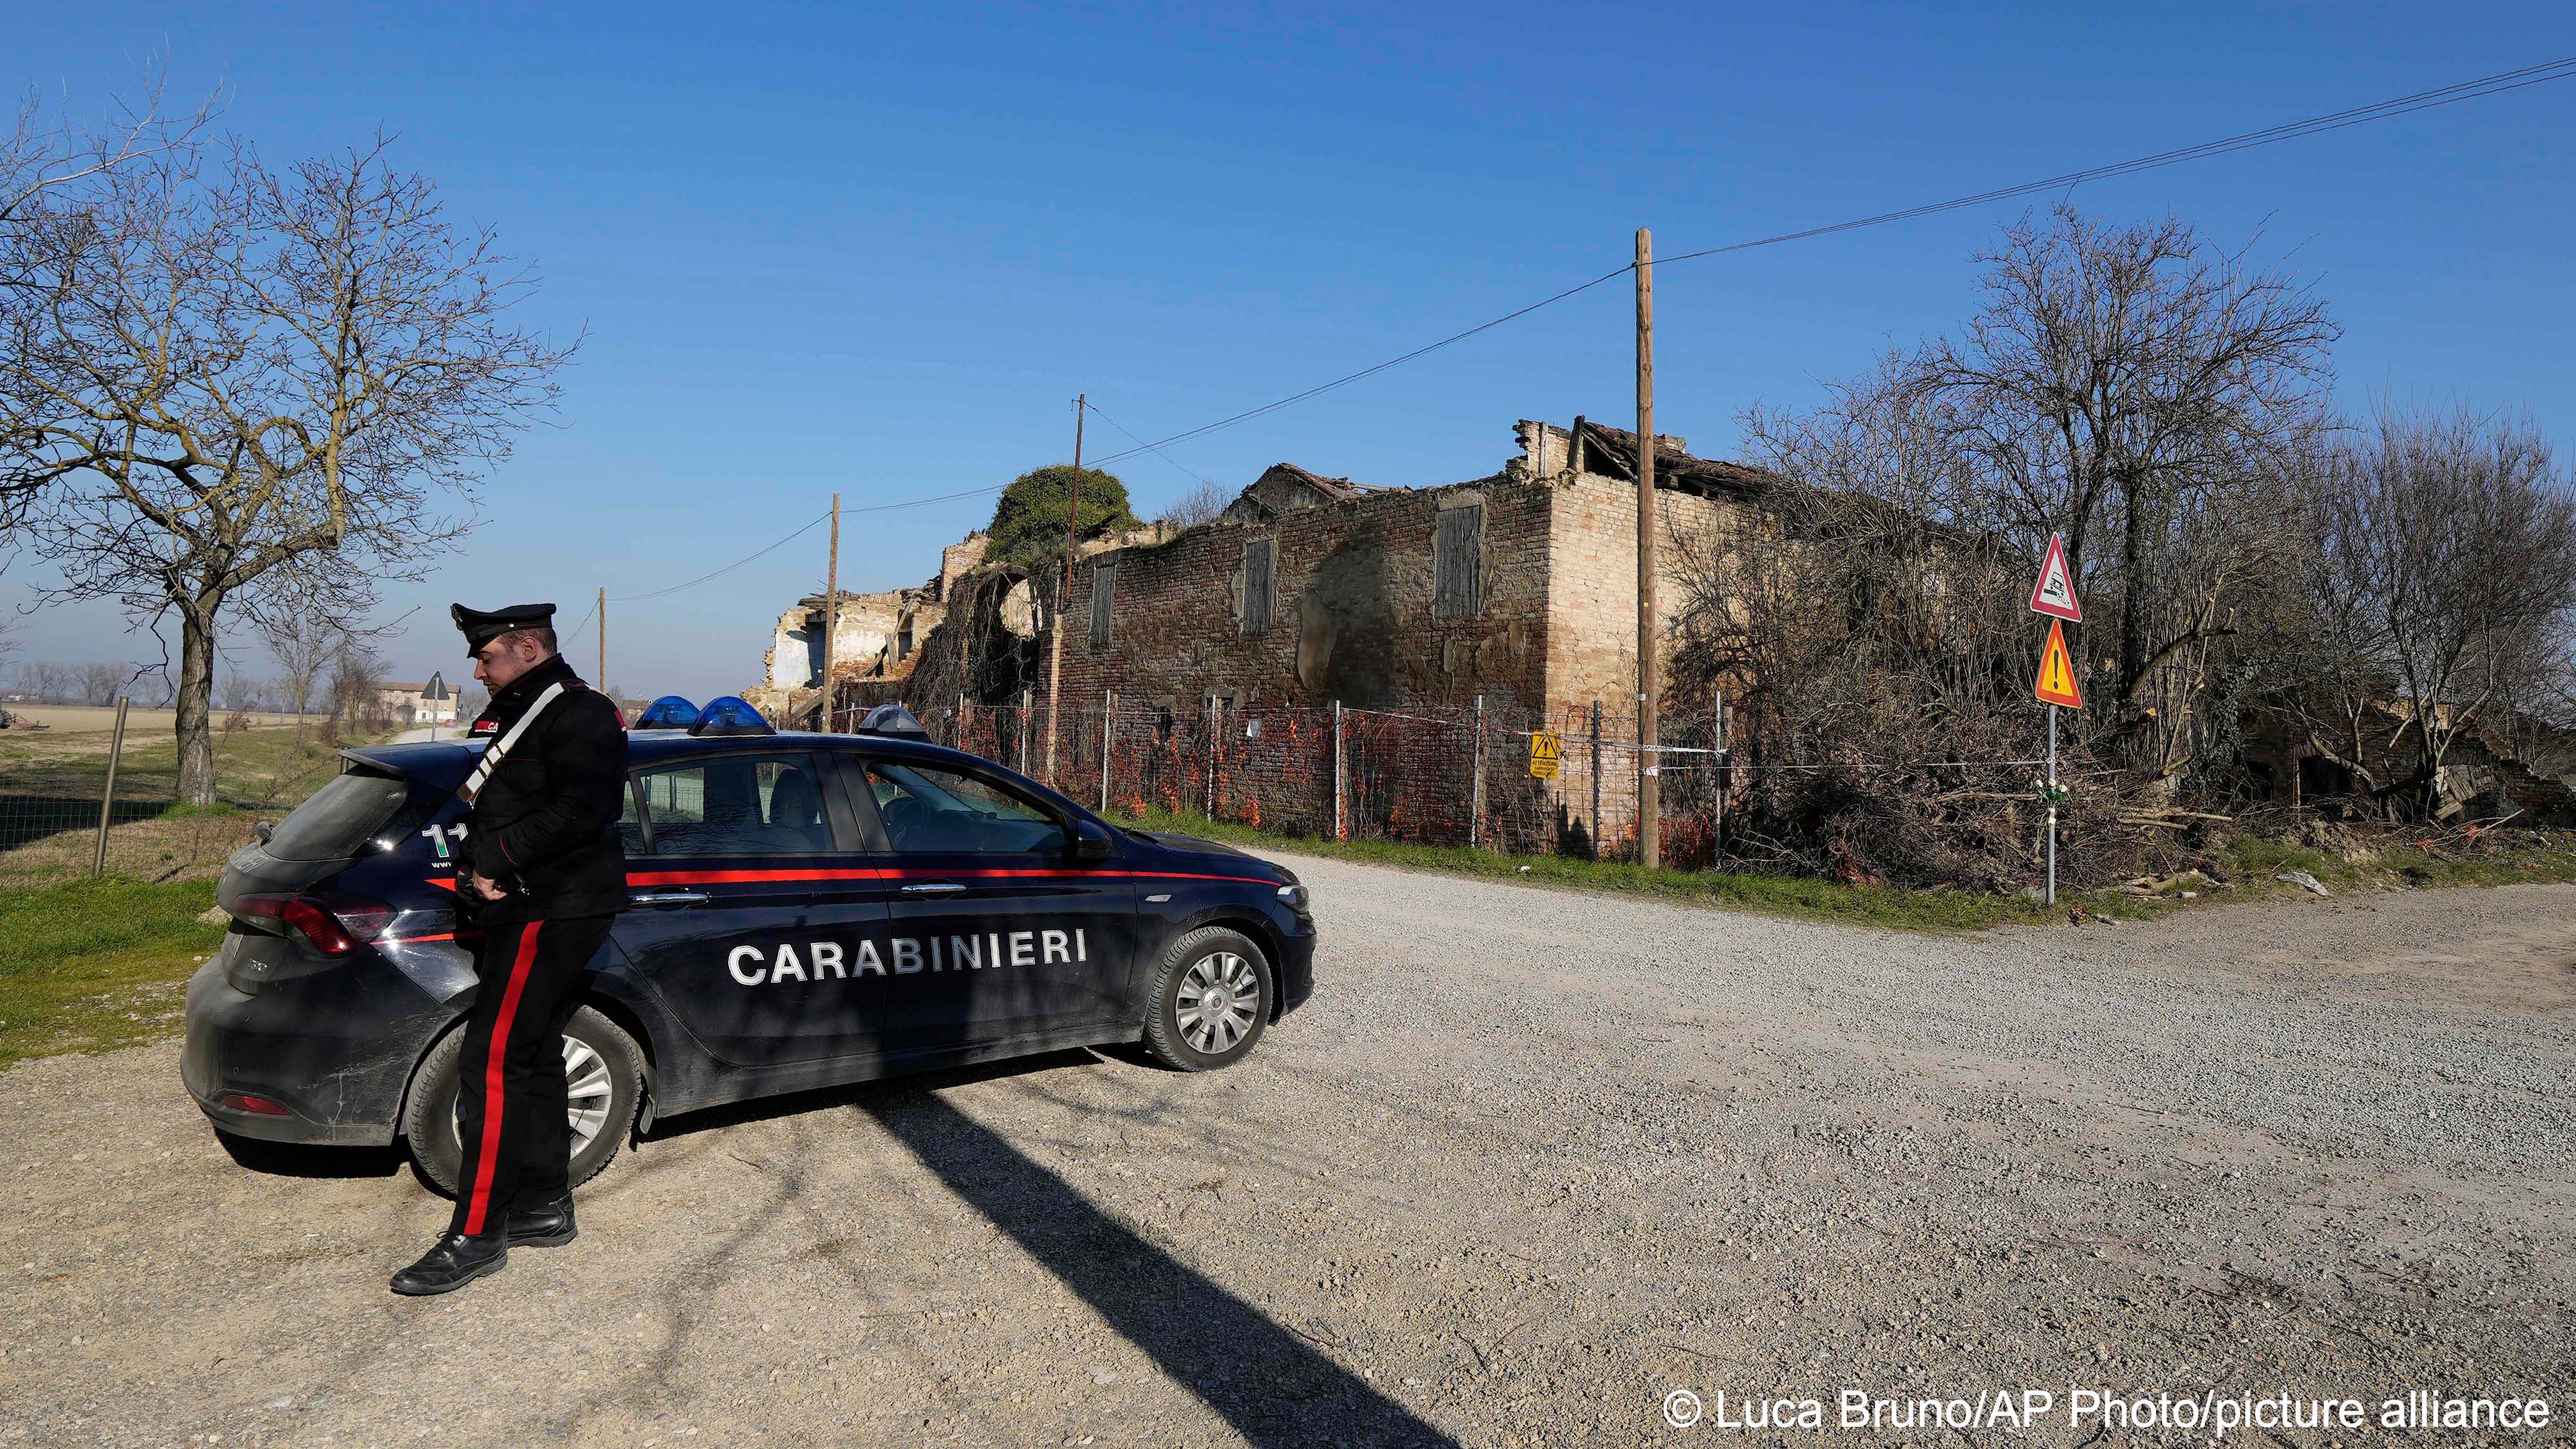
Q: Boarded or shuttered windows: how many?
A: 3